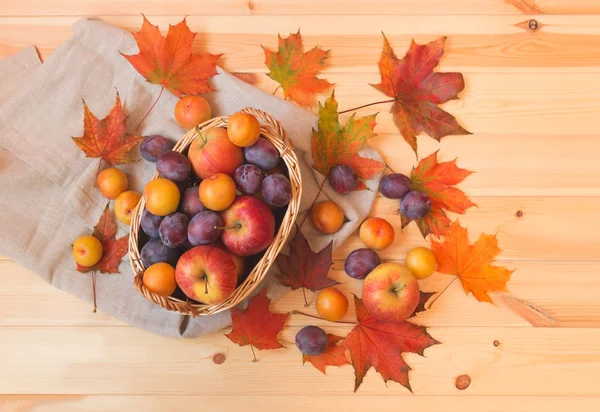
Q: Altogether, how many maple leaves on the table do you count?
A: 12